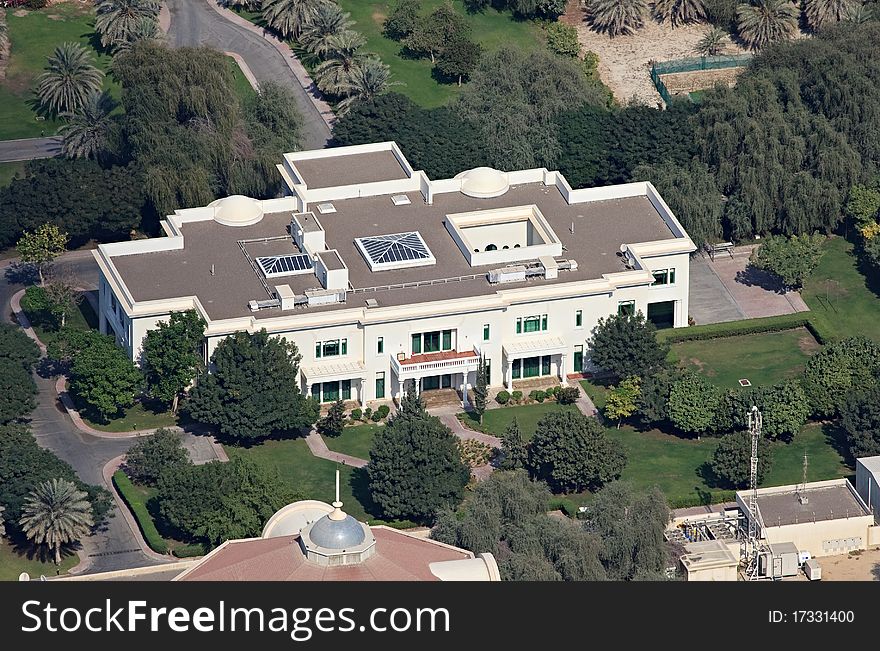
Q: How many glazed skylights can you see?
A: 2